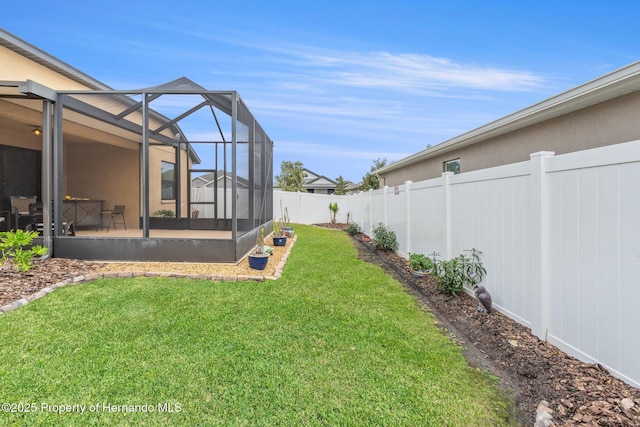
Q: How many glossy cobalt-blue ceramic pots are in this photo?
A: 2